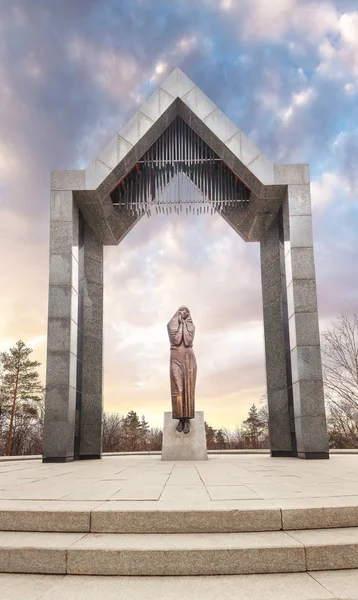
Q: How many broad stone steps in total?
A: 3